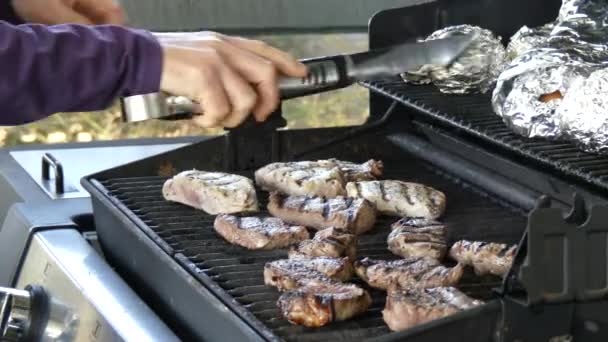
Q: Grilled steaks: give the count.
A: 13